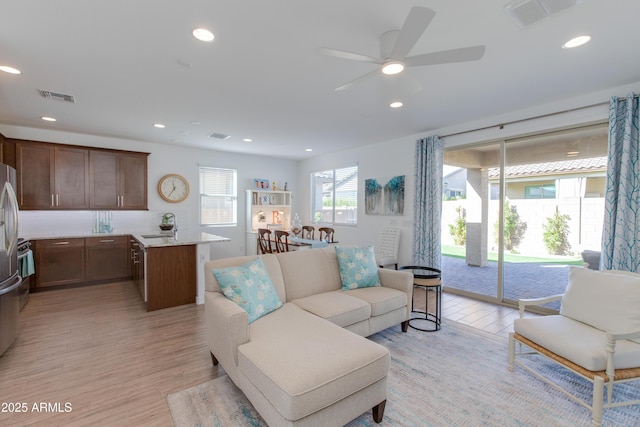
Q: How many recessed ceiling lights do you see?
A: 8